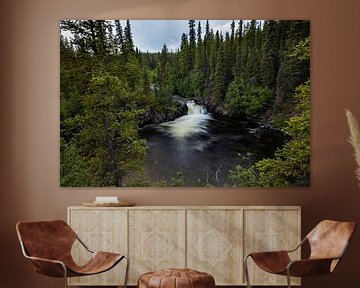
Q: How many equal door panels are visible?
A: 4